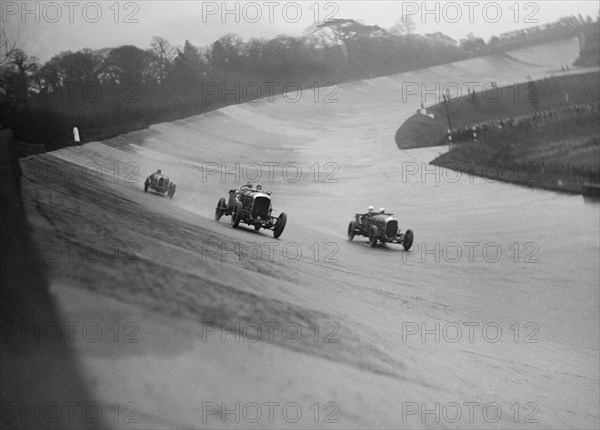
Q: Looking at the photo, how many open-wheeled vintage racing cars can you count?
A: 3